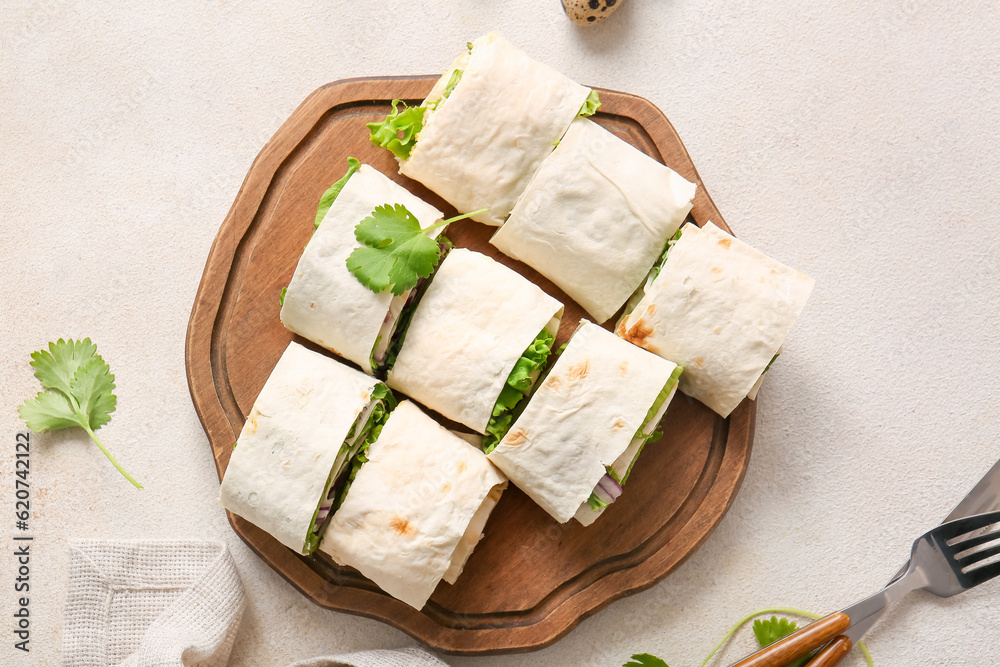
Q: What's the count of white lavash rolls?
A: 8